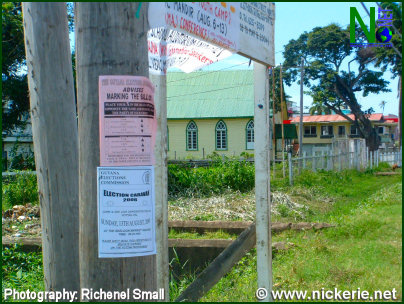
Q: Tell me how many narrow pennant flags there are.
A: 0